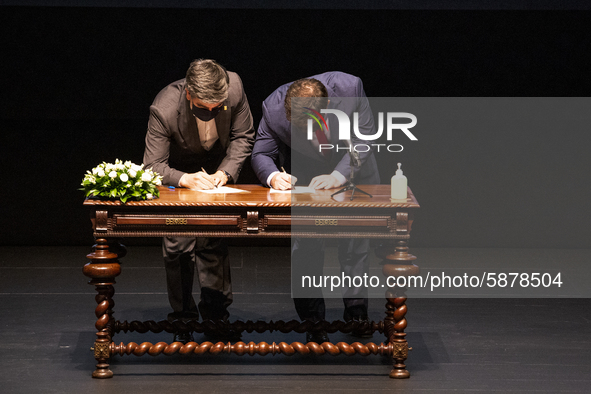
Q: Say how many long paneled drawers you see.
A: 2